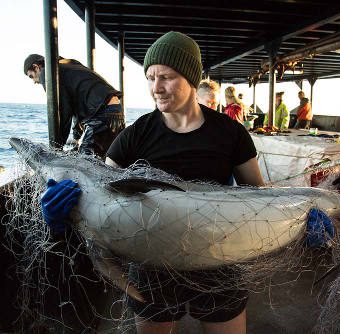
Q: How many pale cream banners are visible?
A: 0